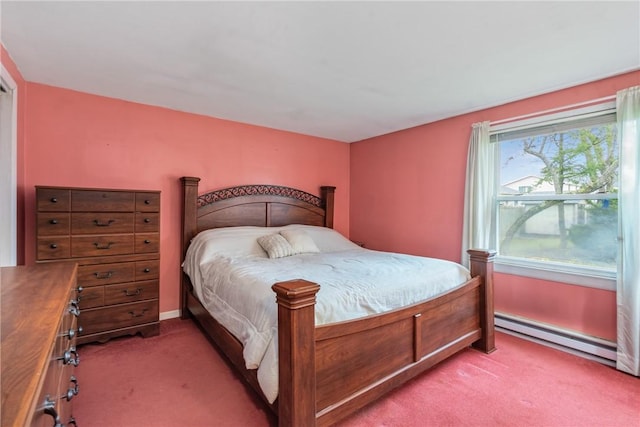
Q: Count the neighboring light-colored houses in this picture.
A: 1